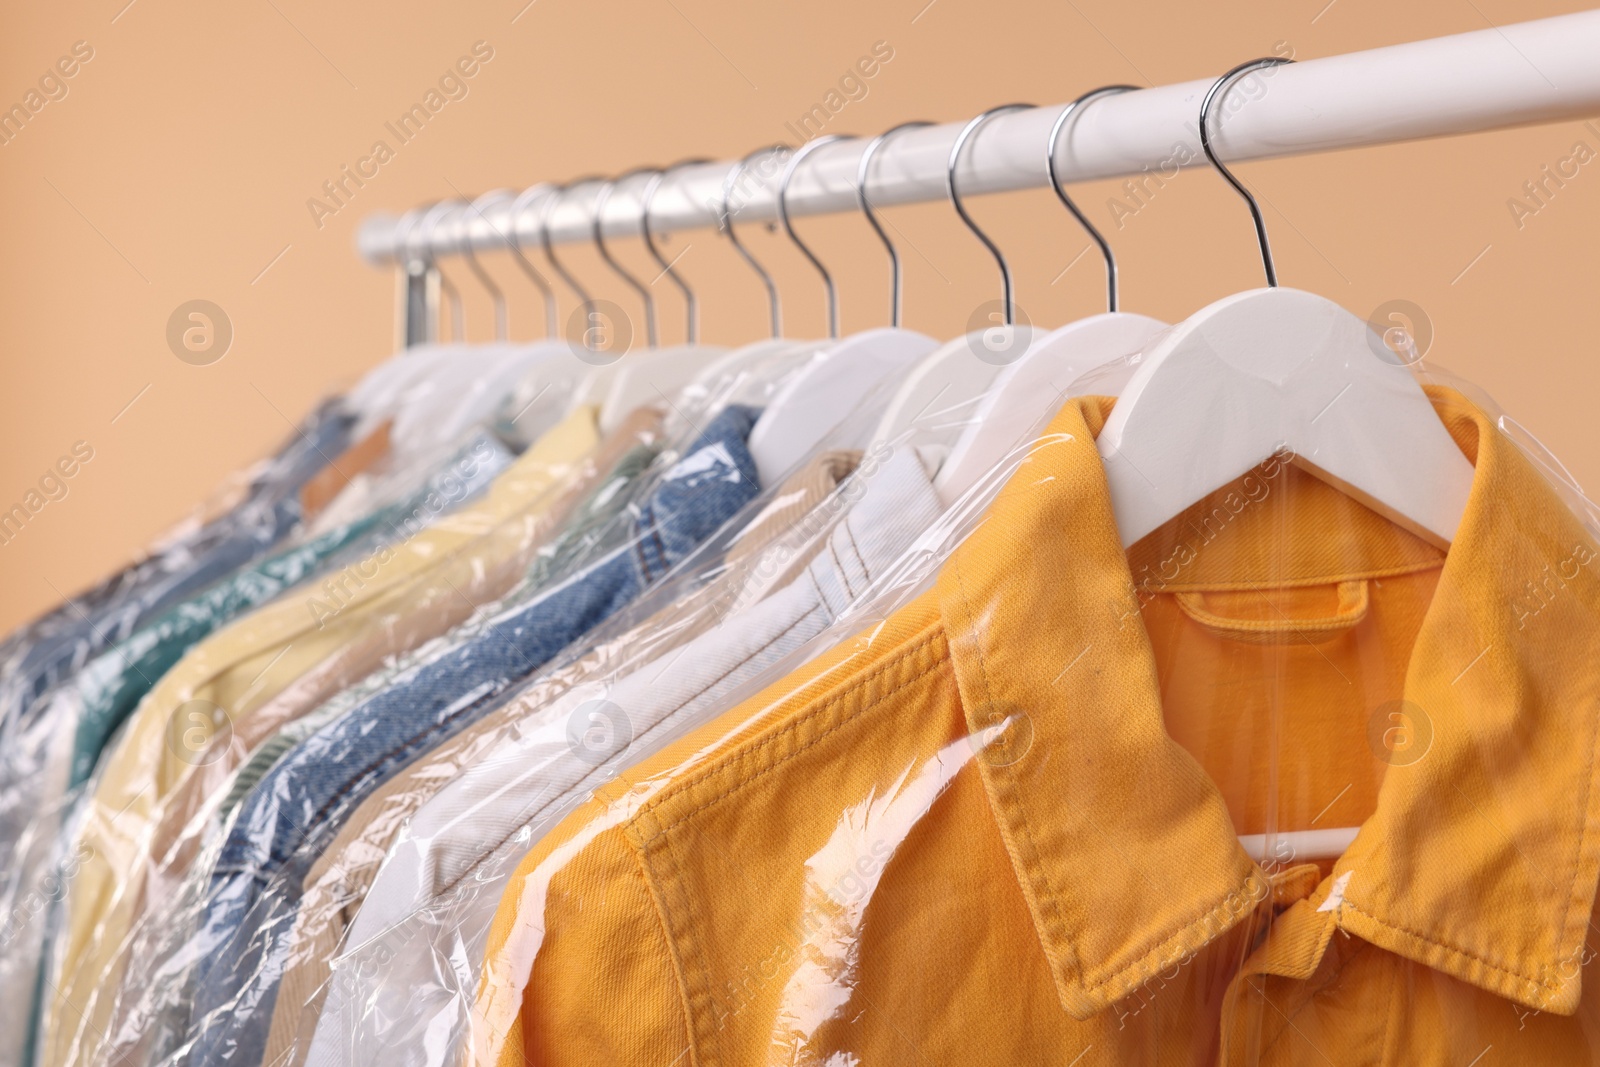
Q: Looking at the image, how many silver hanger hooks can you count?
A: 13